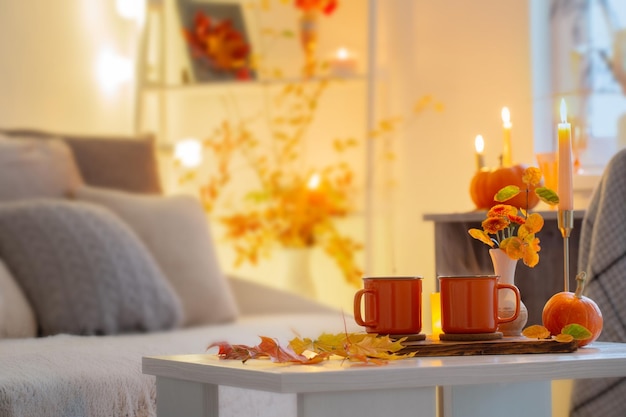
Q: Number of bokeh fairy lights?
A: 3